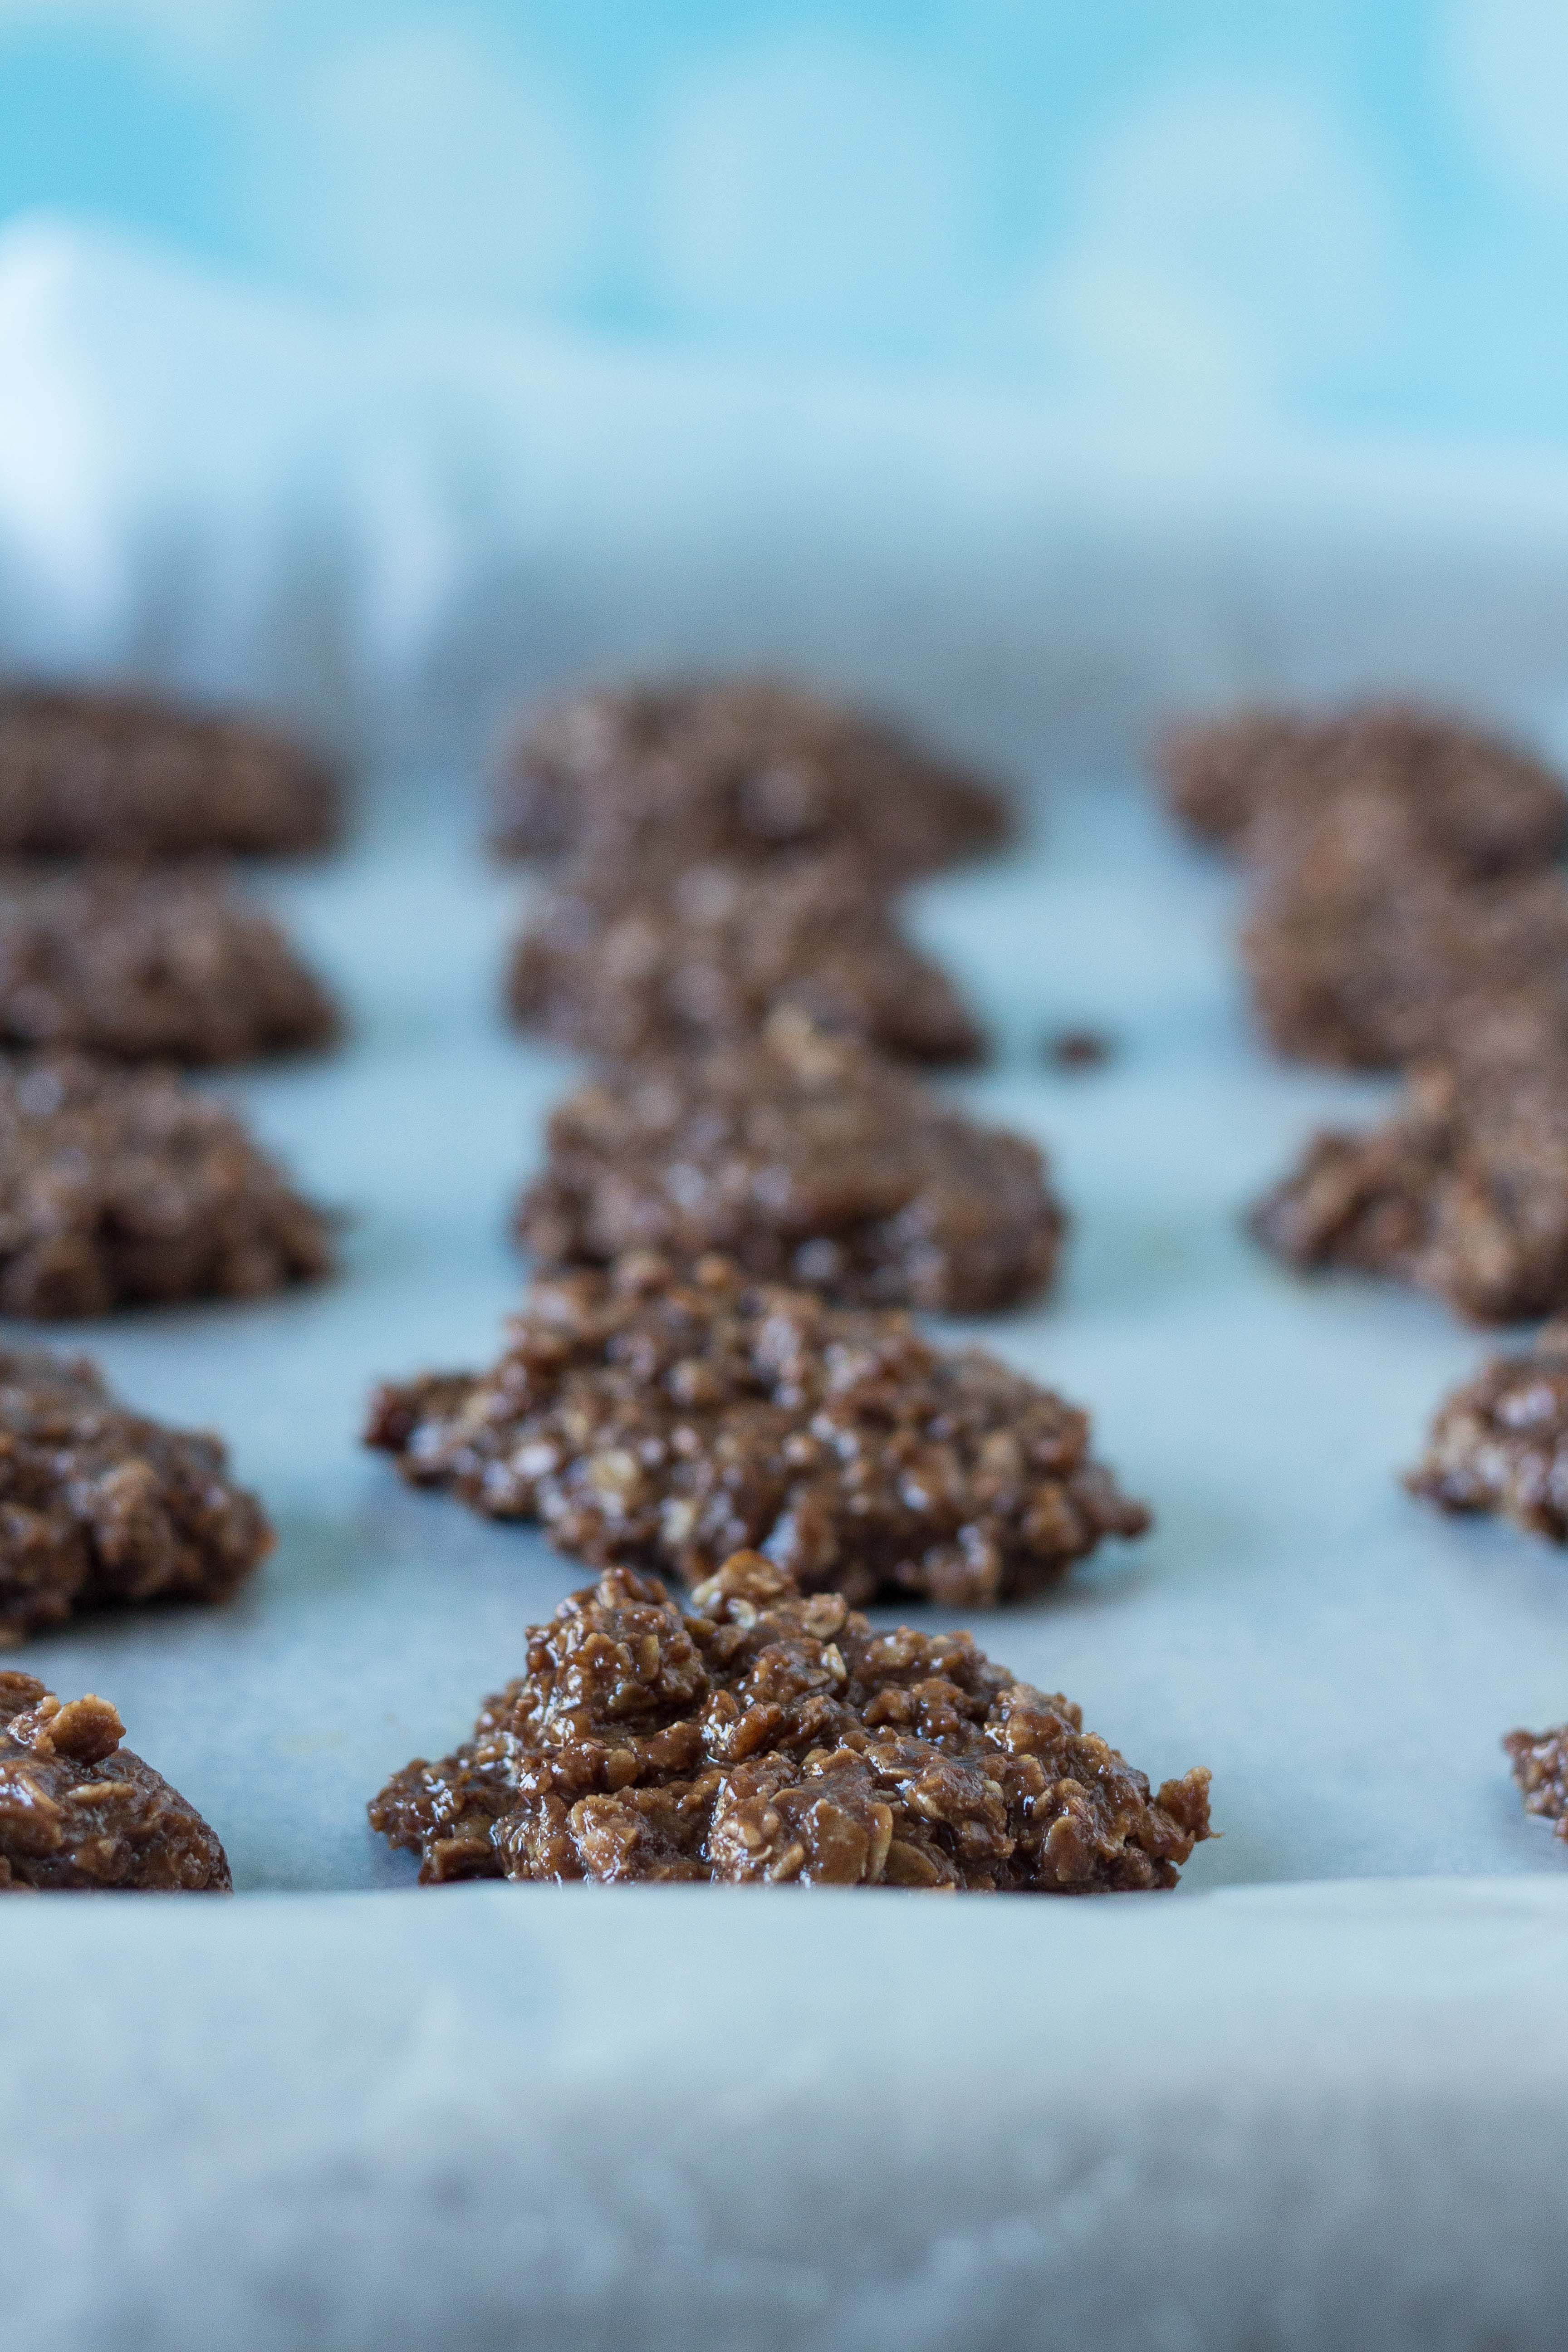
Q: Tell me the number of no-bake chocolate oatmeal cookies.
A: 15